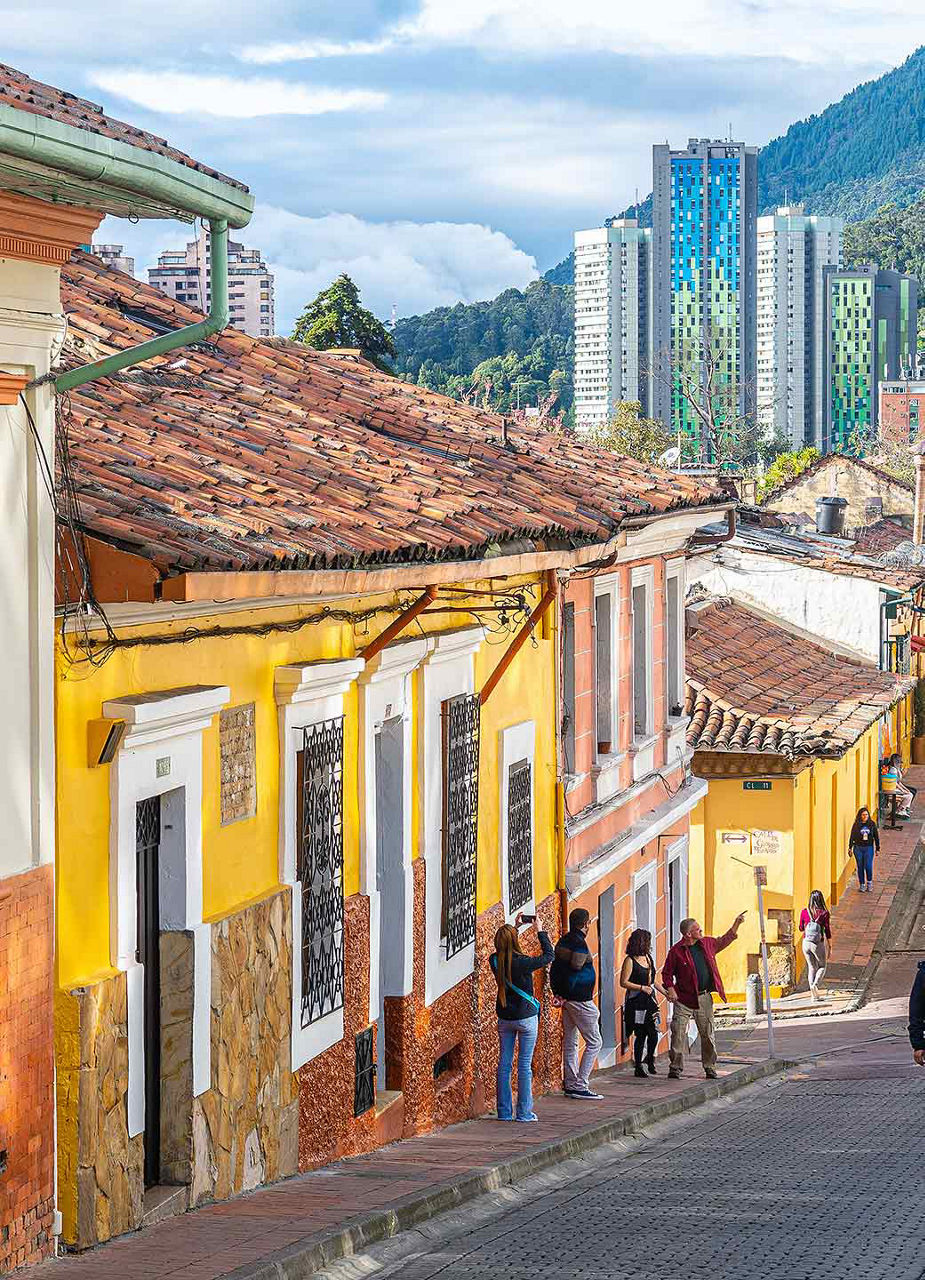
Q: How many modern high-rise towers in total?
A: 4